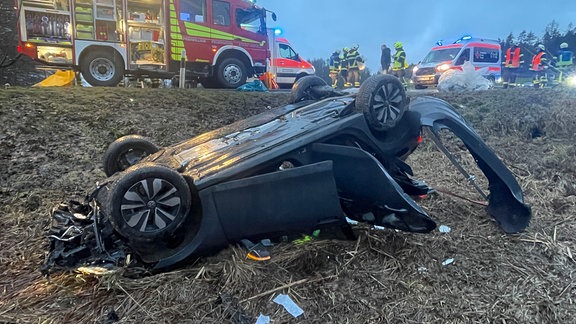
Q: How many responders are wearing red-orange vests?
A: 2